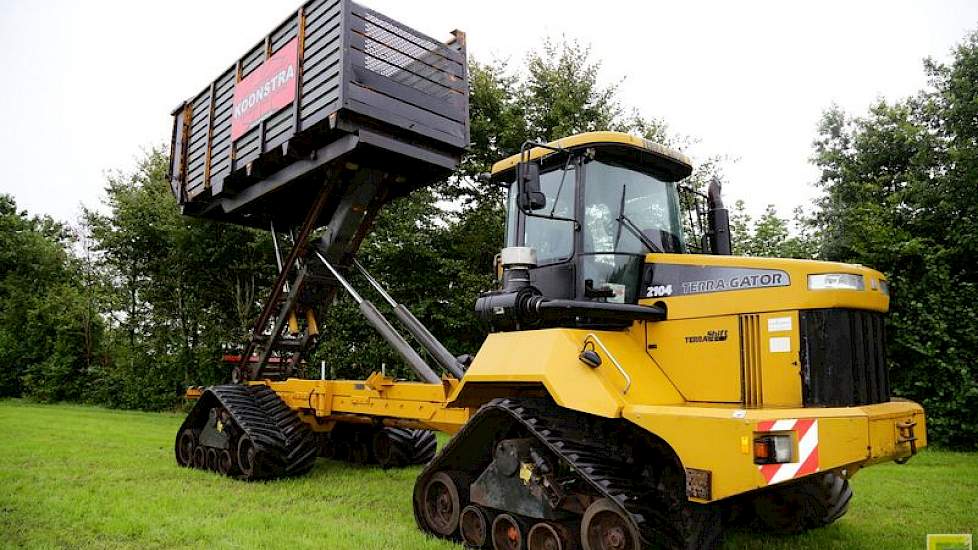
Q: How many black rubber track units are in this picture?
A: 4